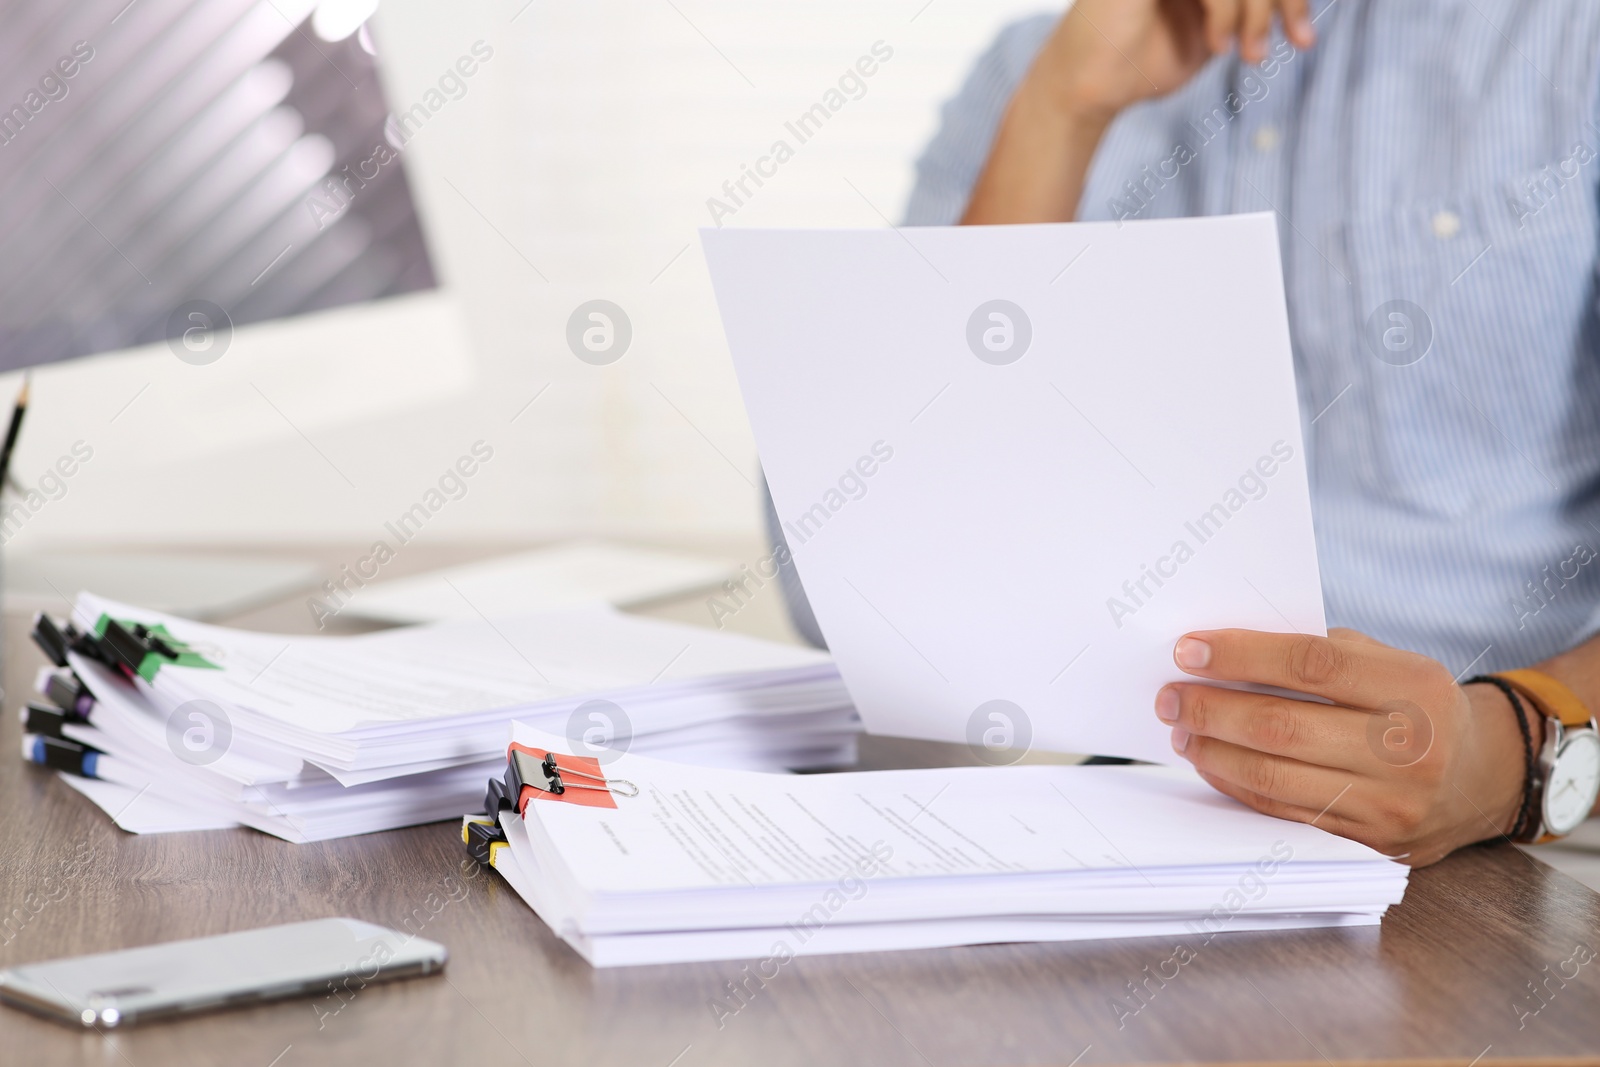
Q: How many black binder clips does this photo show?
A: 9